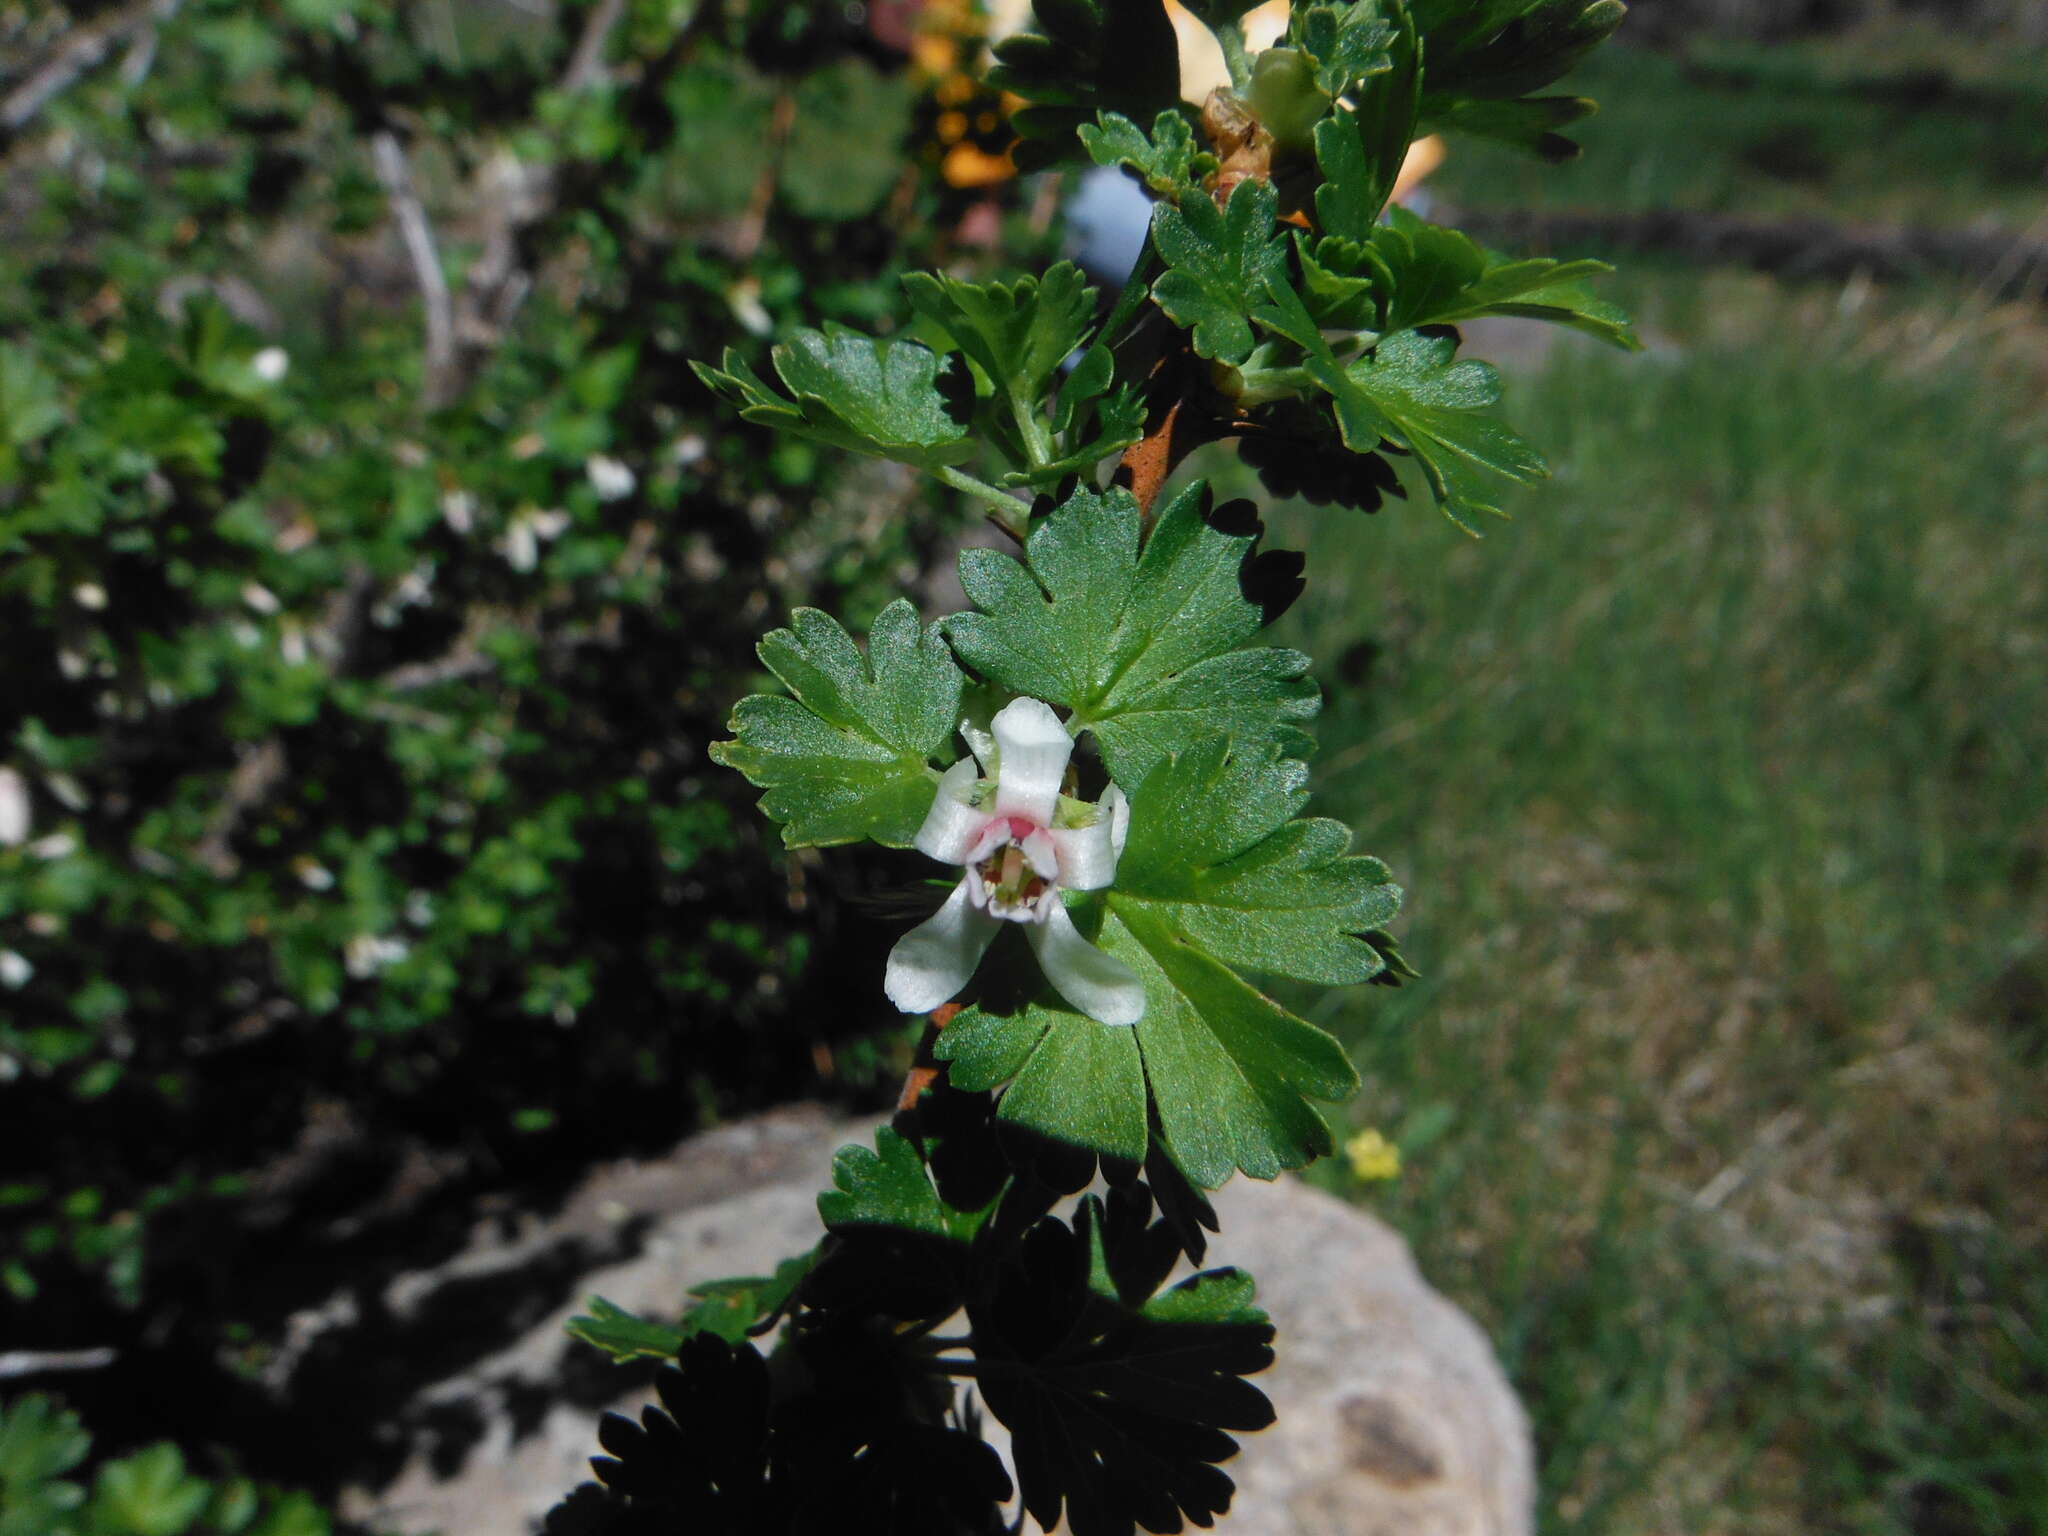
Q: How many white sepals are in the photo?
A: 5